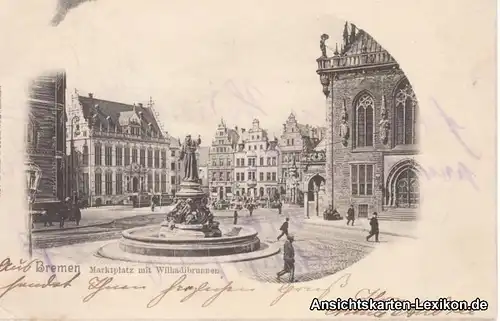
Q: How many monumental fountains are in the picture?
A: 1